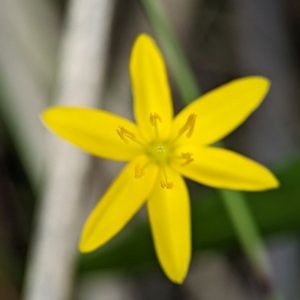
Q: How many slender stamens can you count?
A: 6